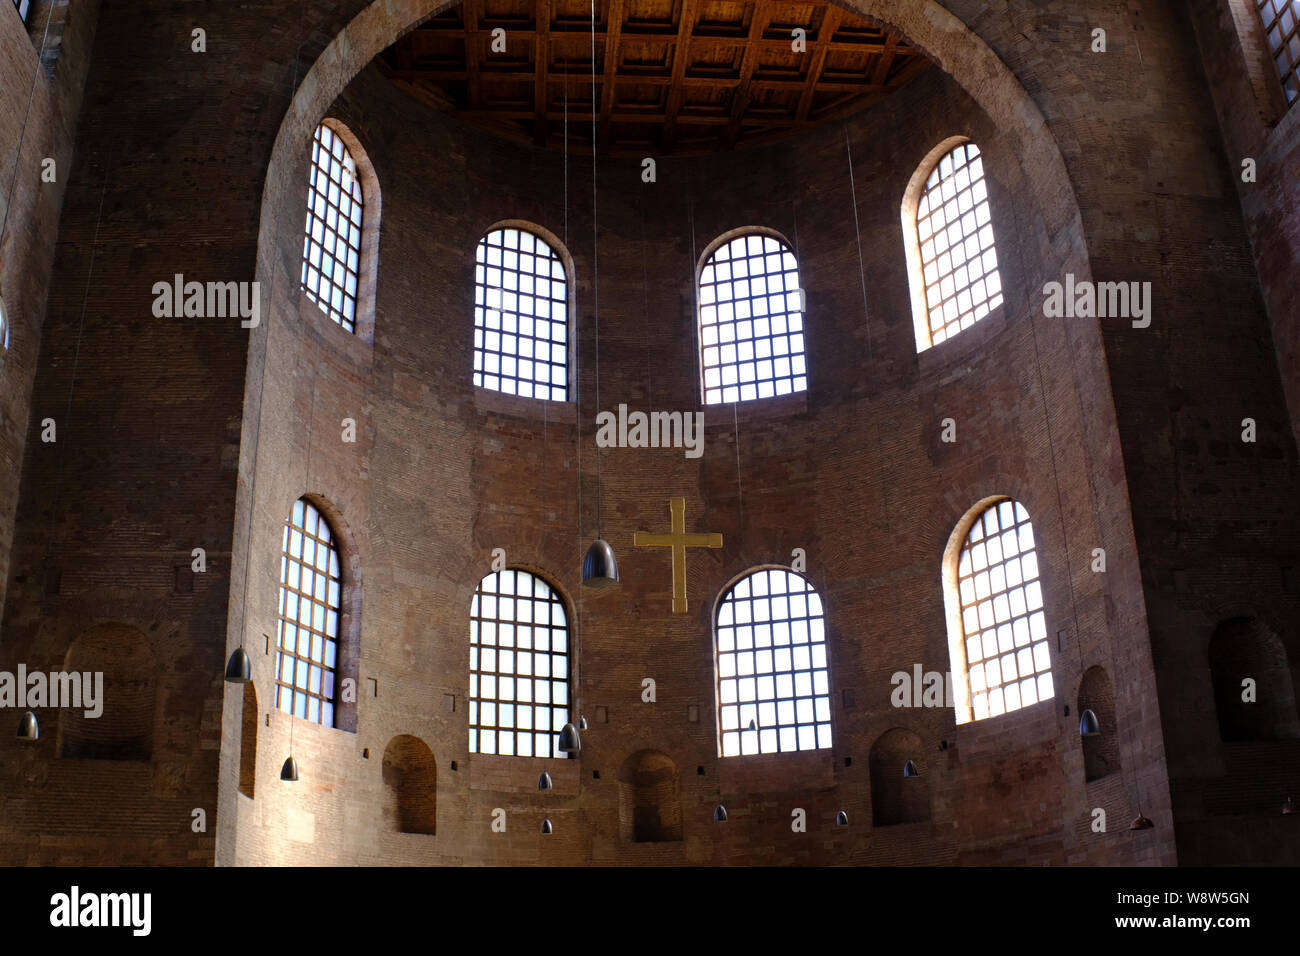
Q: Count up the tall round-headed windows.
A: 8